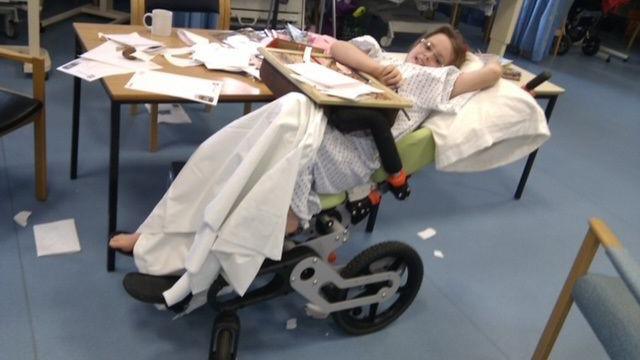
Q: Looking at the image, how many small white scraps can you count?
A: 4